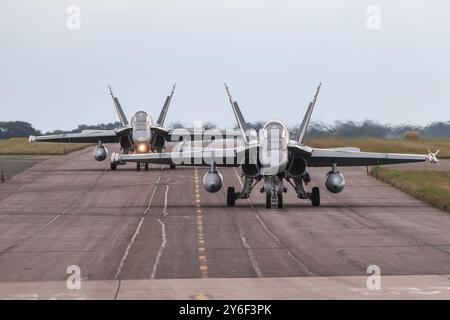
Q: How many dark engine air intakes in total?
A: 4